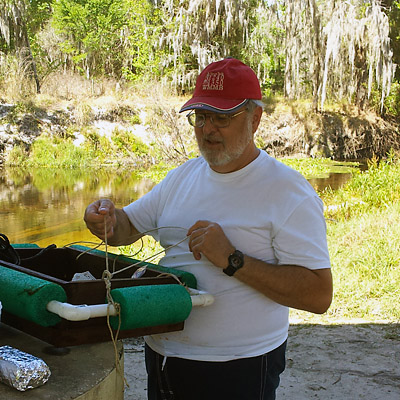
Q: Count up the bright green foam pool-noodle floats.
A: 4